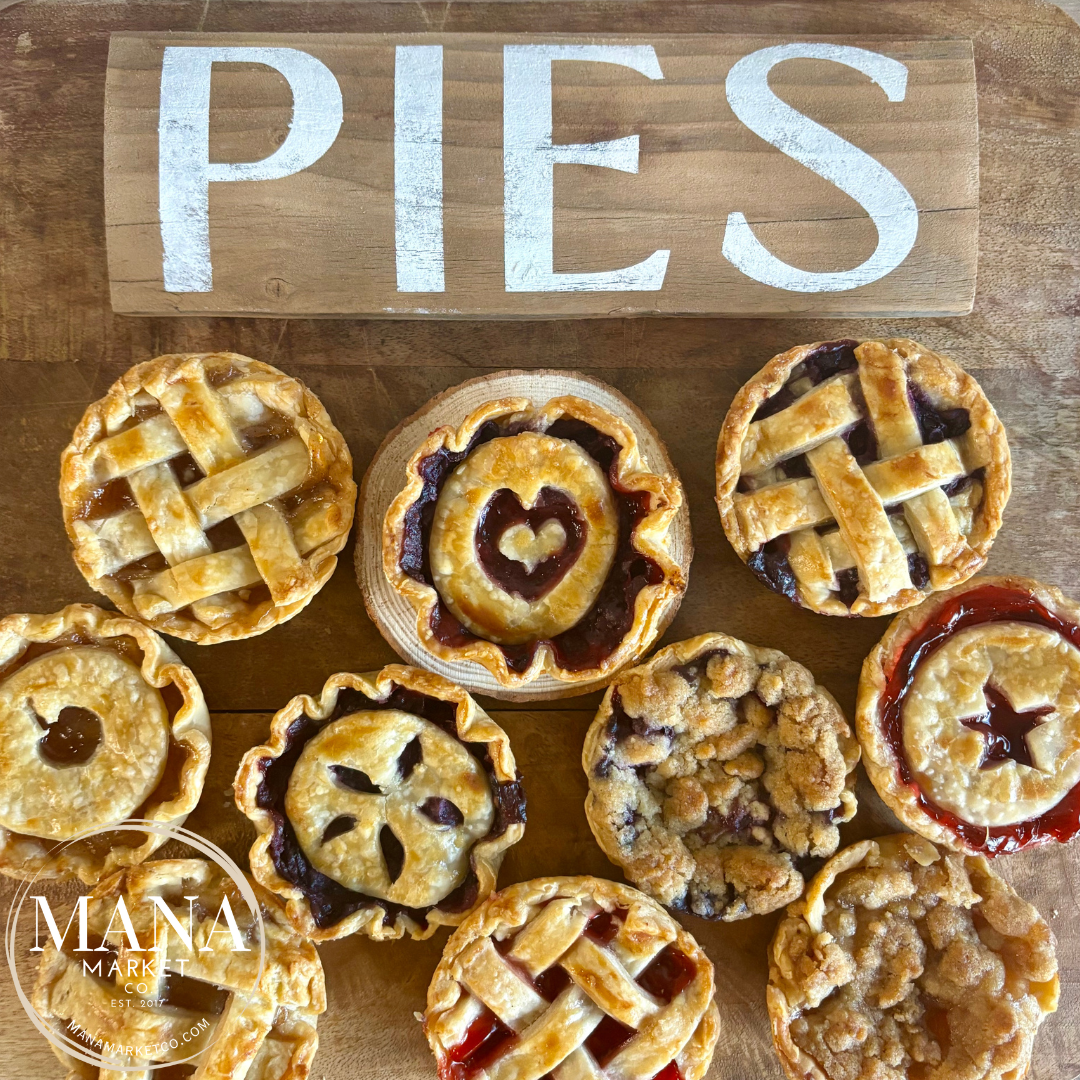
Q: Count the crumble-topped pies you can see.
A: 2